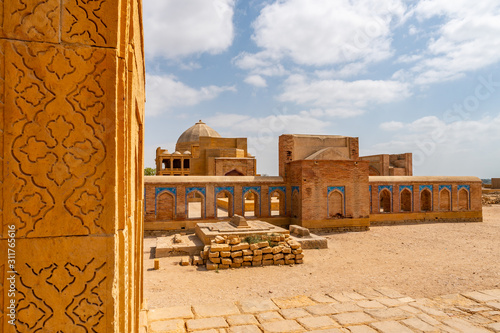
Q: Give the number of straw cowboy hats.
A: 0